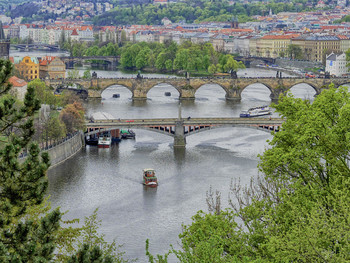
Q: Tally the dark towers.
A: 1